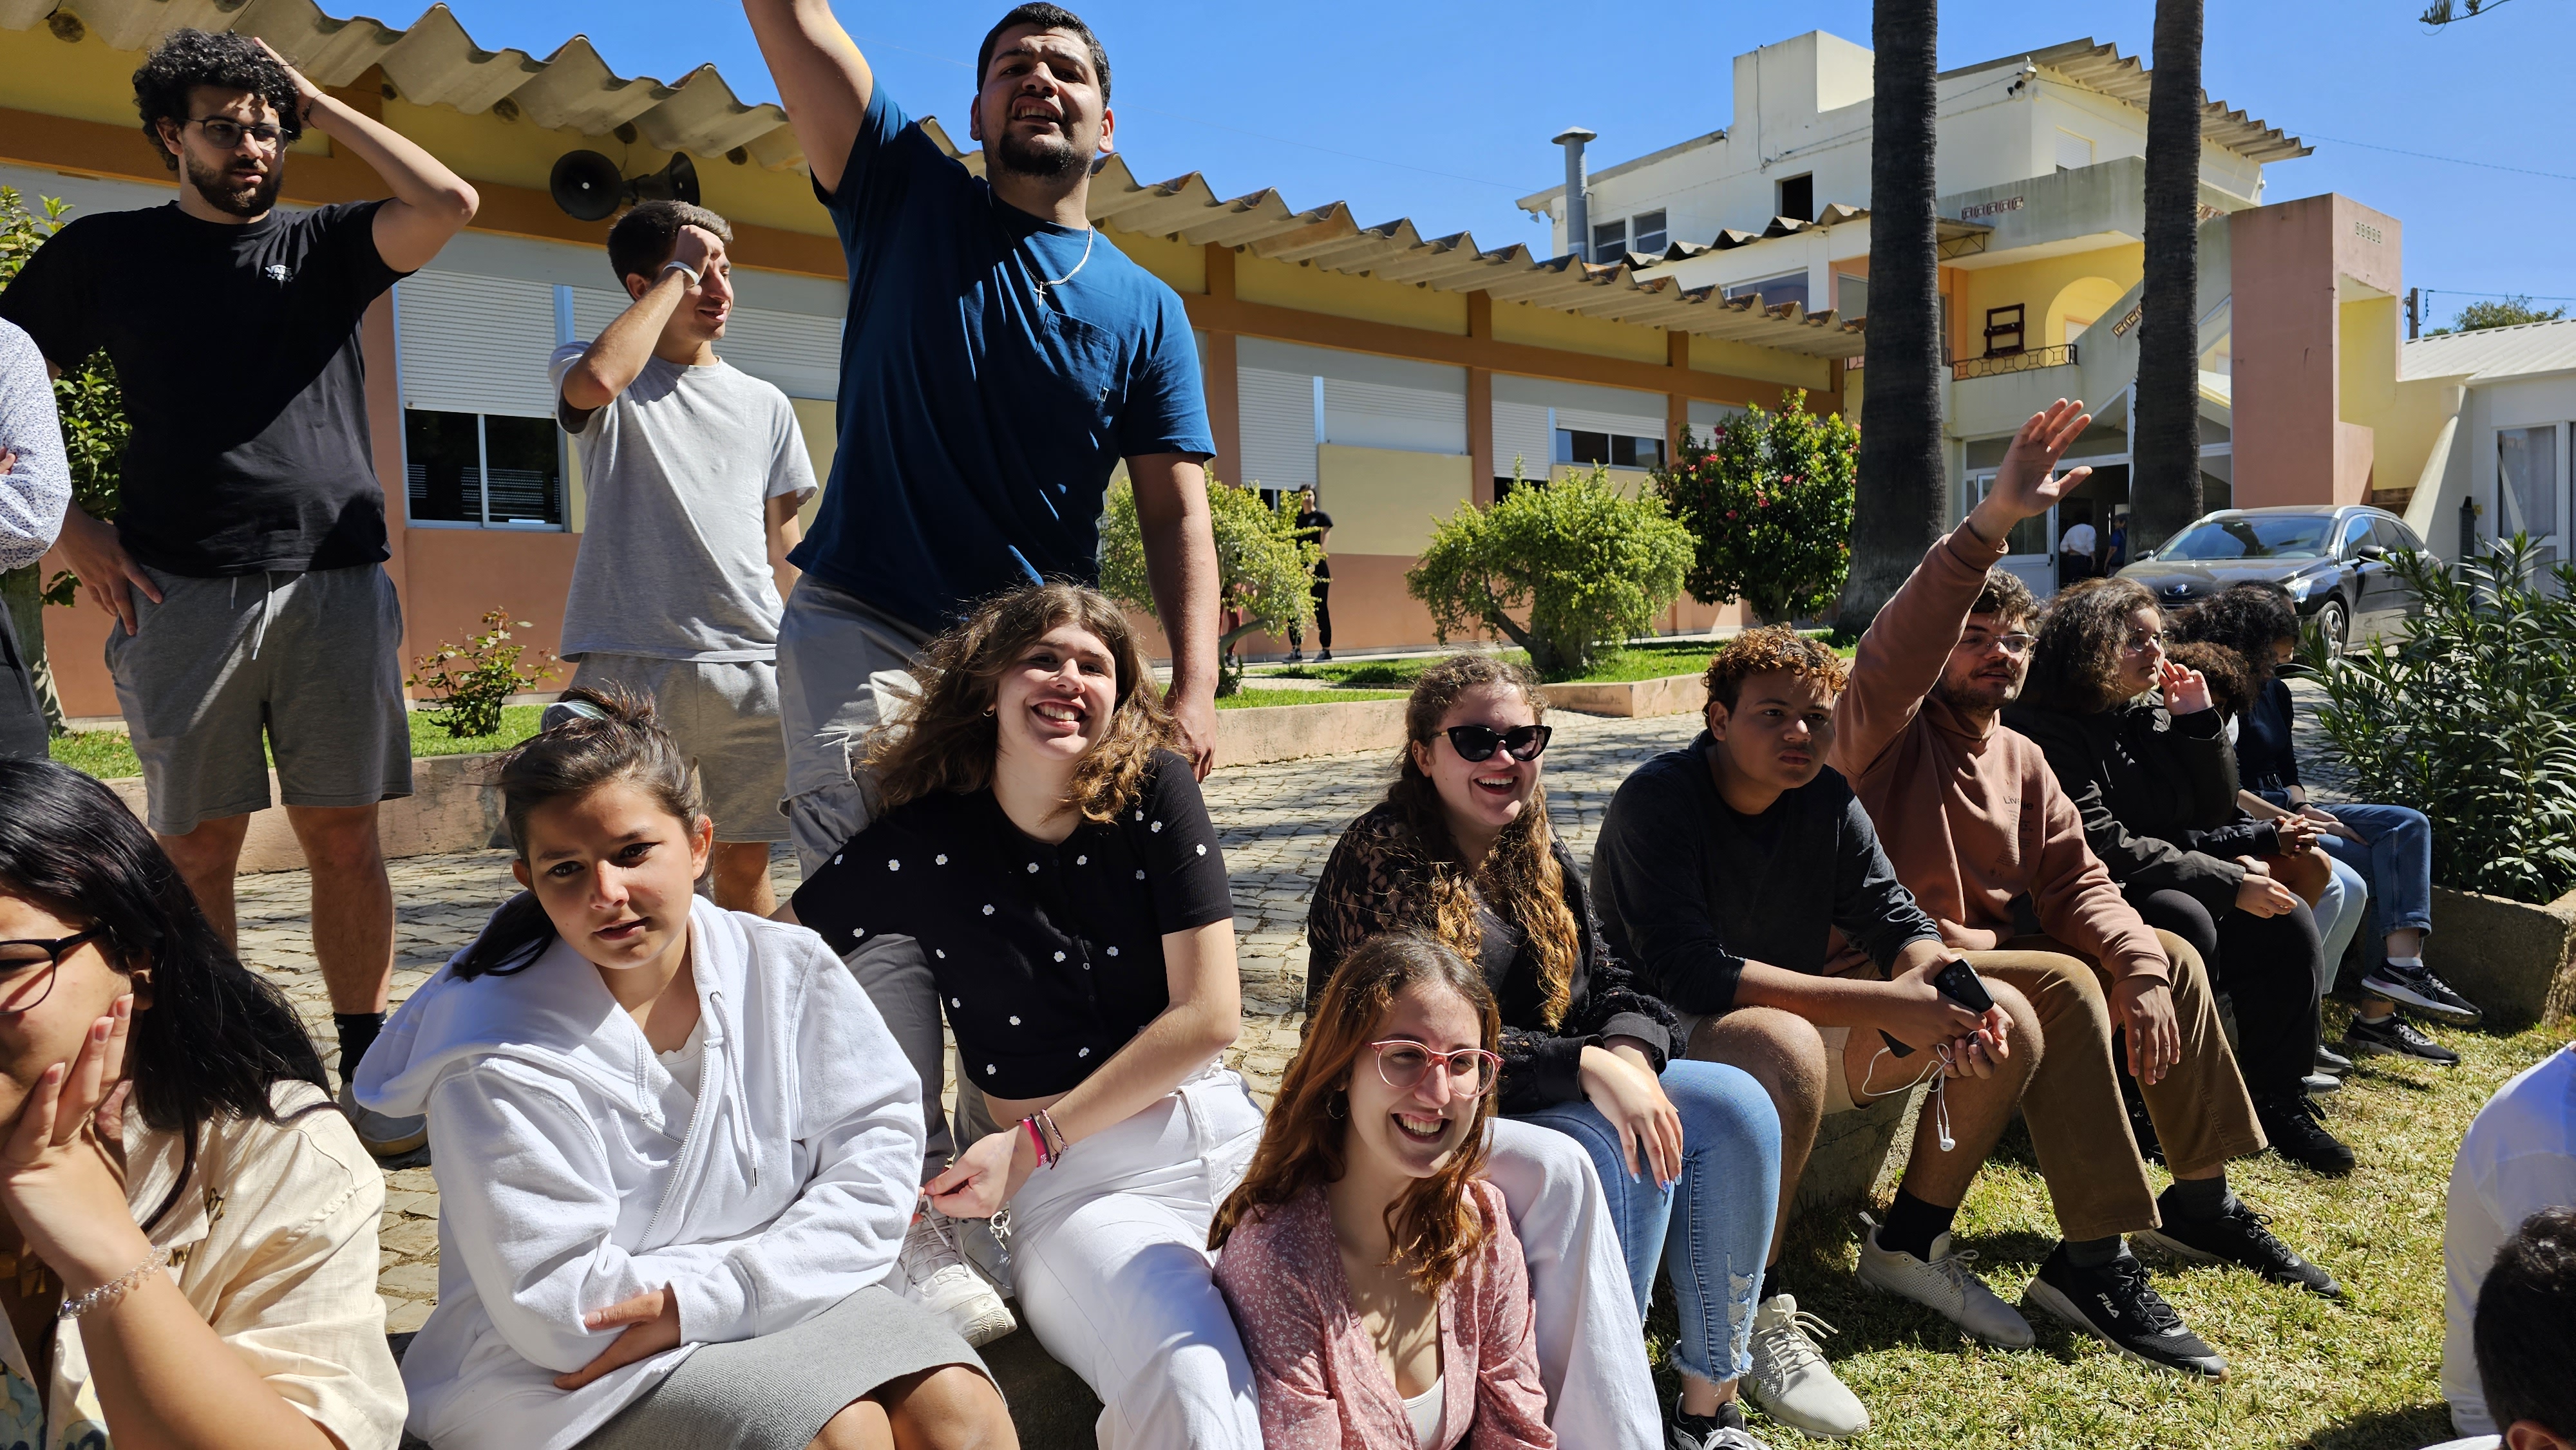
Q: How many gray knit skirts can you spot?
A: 1